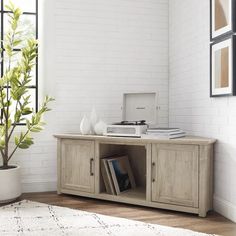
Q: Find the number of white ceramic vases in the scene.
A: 3